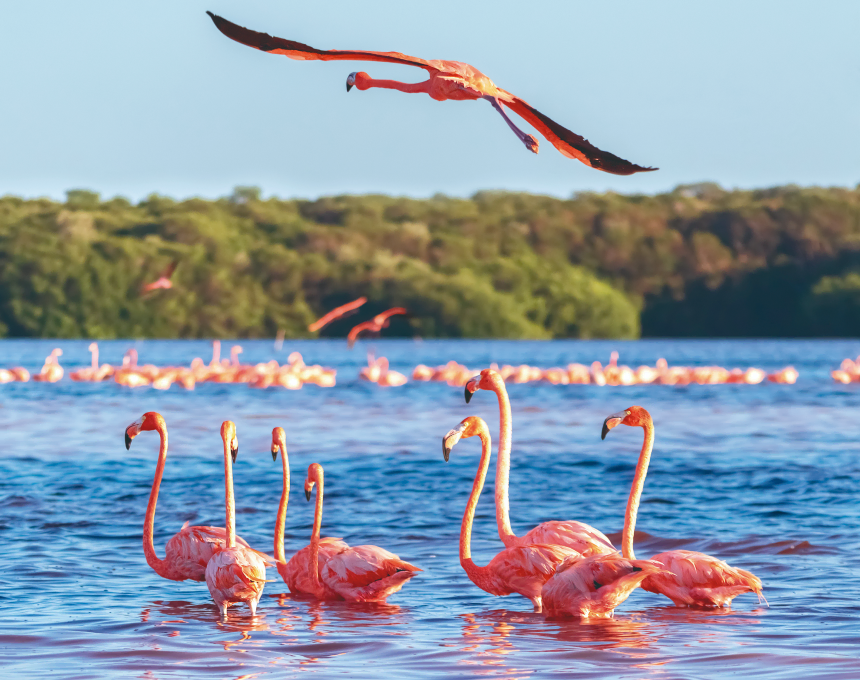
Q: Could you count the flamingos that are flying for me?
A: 4